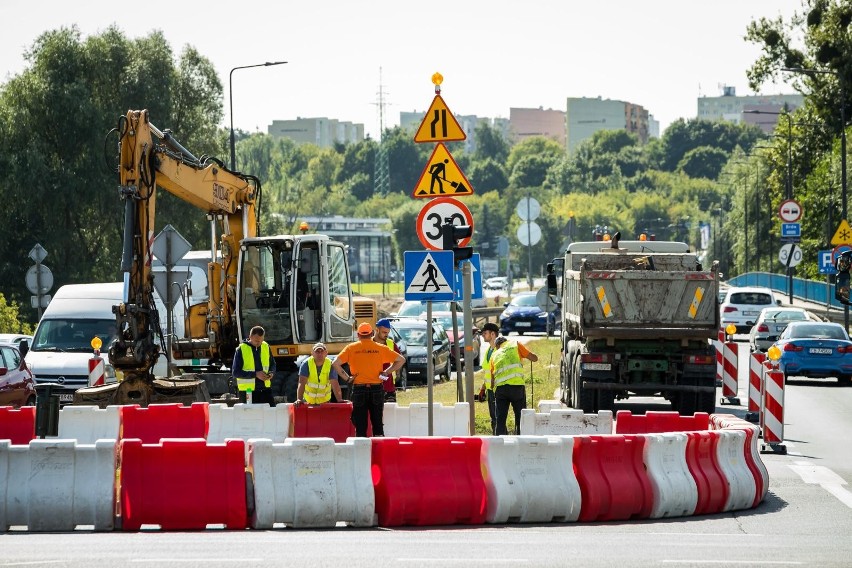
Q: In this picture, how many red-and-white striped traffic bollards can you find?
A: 6